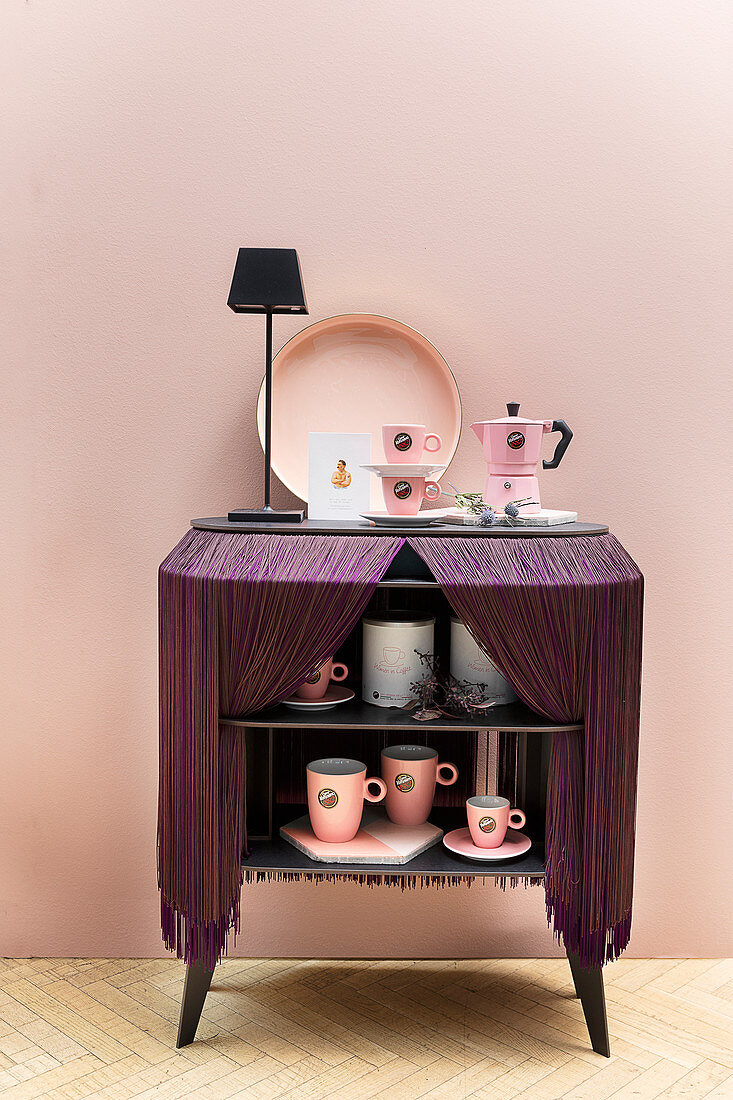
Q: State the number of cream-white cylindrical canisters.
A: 2